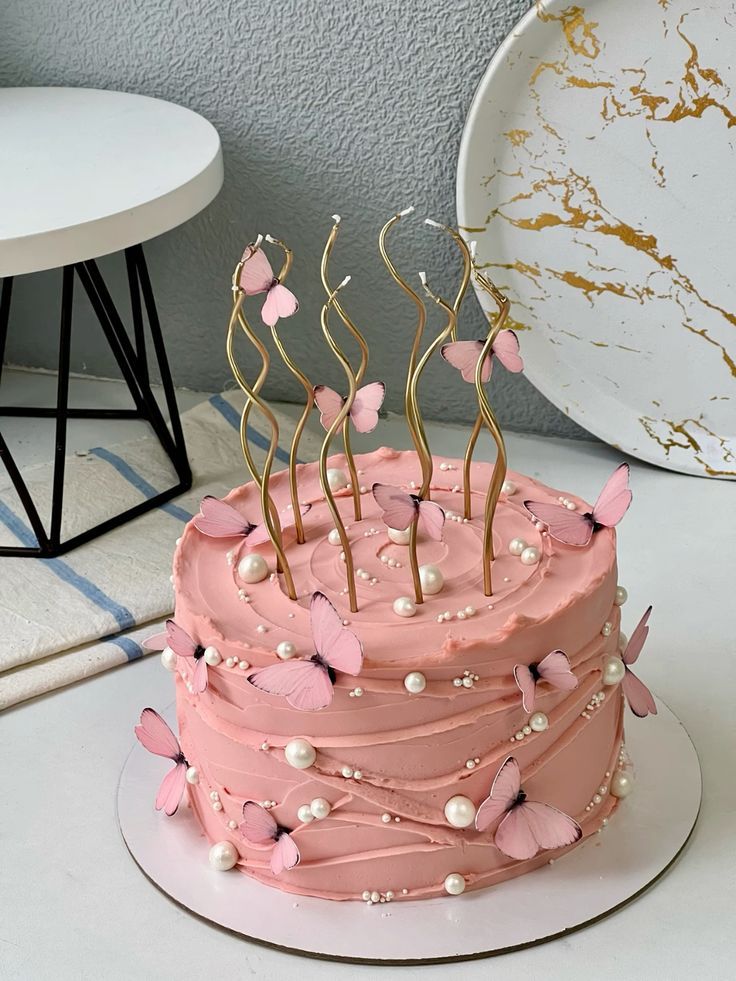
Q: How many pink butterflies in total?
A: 13